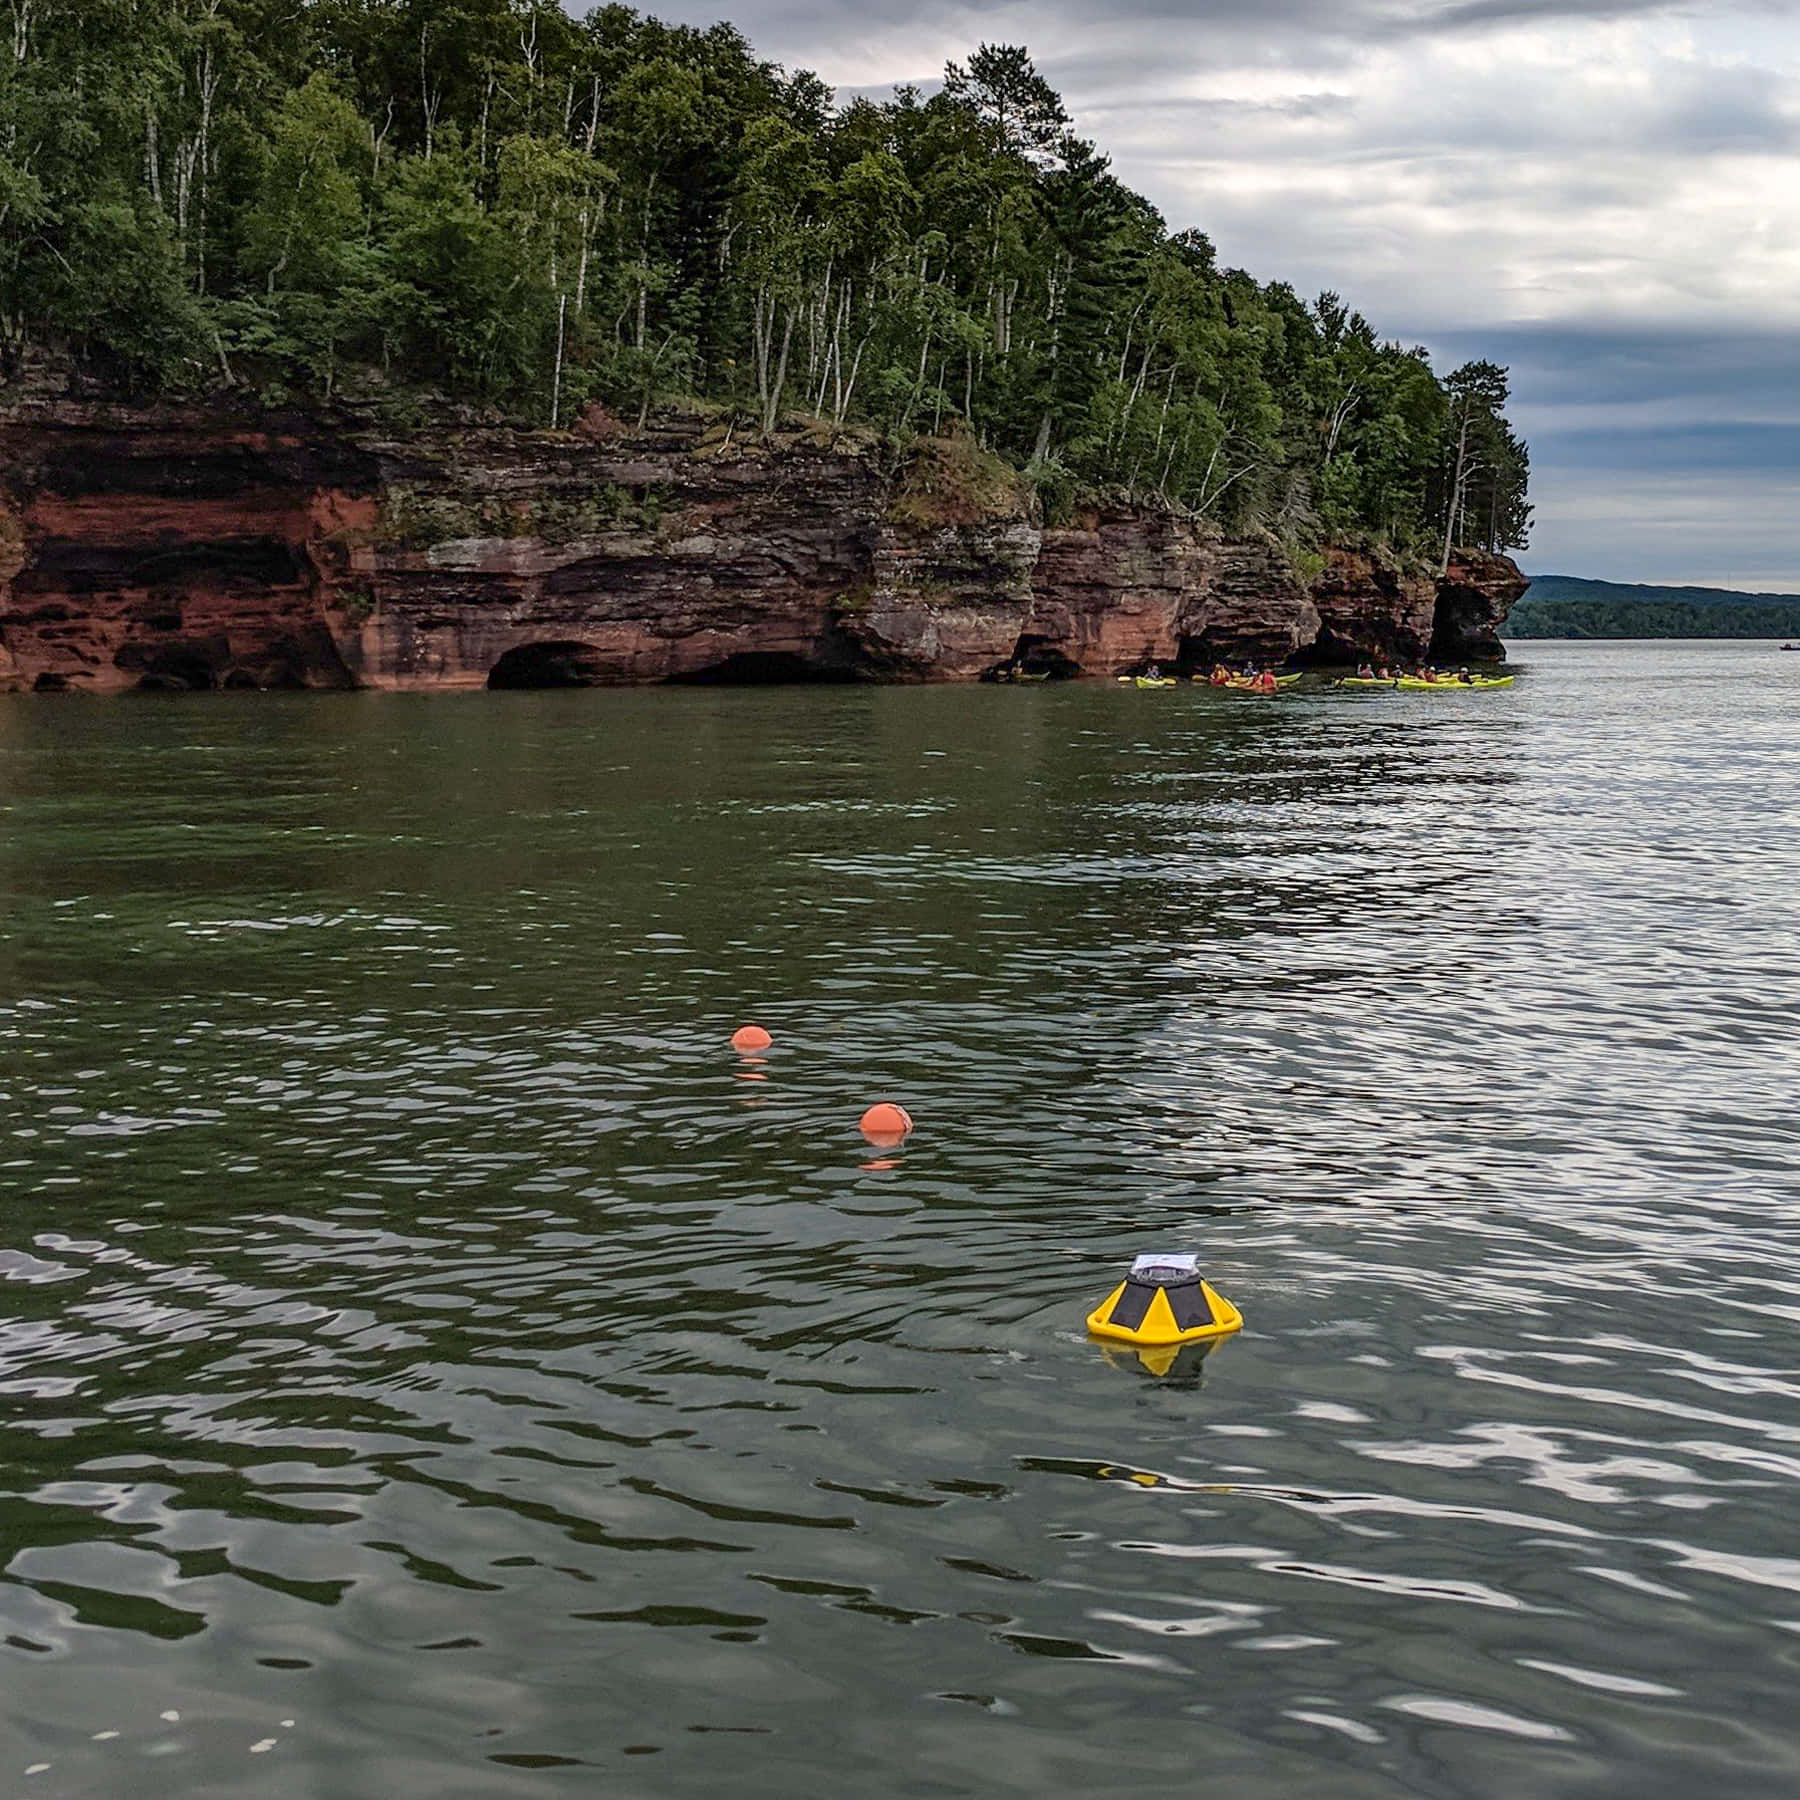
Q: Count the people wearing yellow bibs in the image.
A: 1